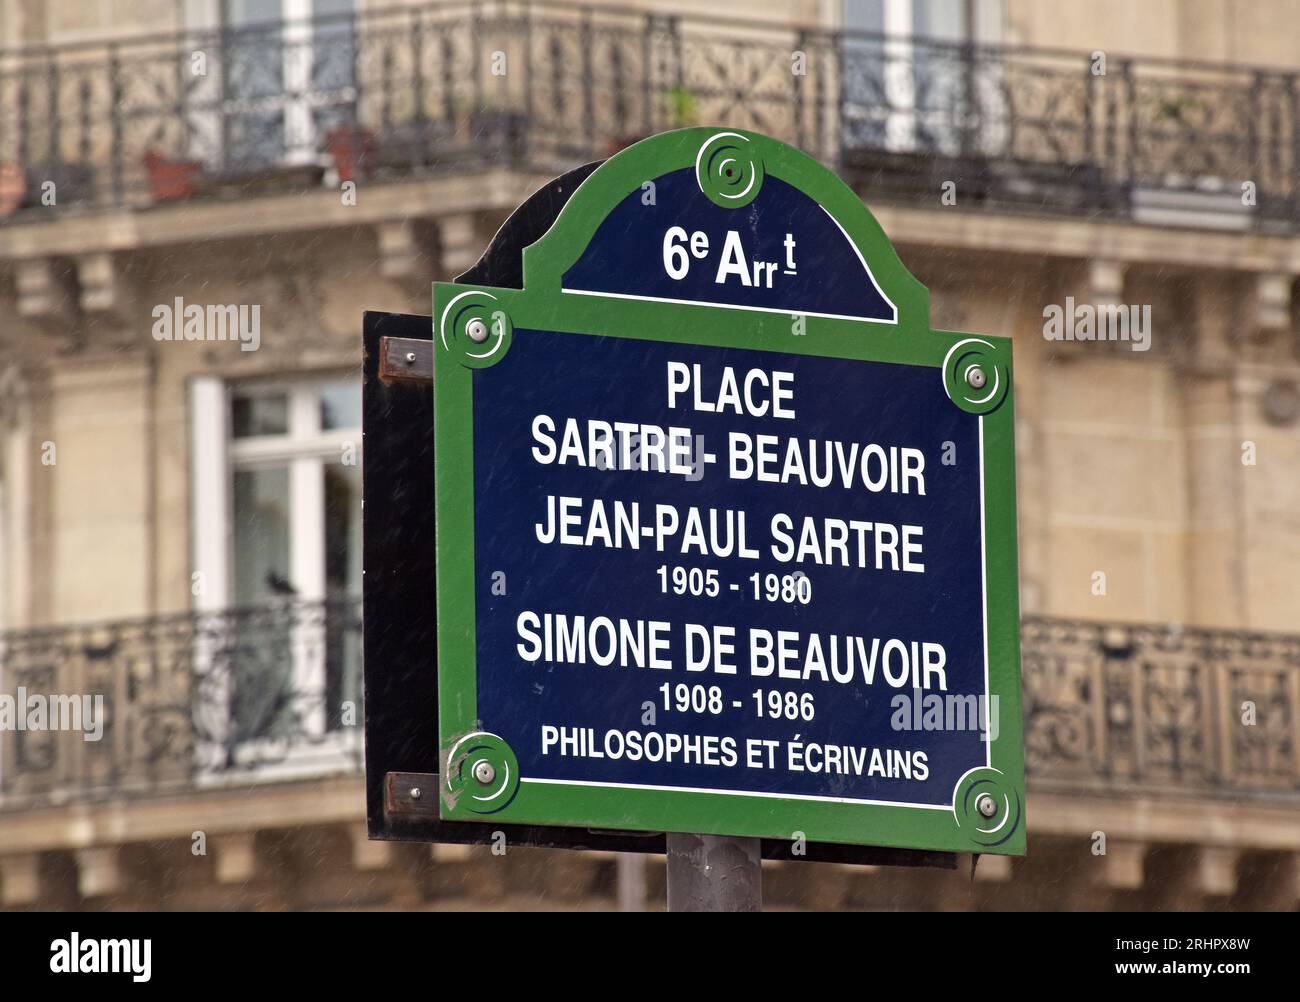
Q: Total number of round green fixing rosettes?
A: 5